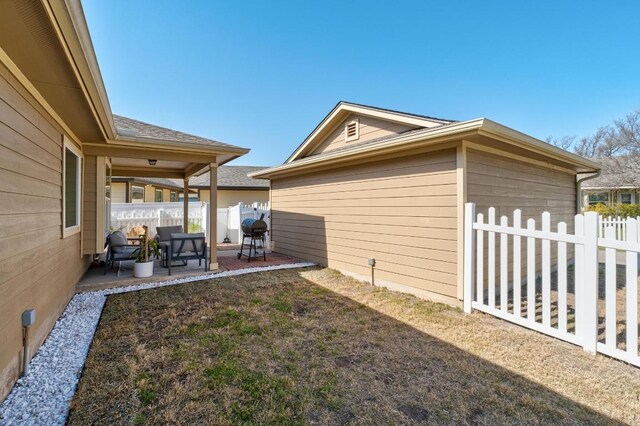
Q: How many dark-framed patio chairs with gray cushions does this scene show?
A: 3